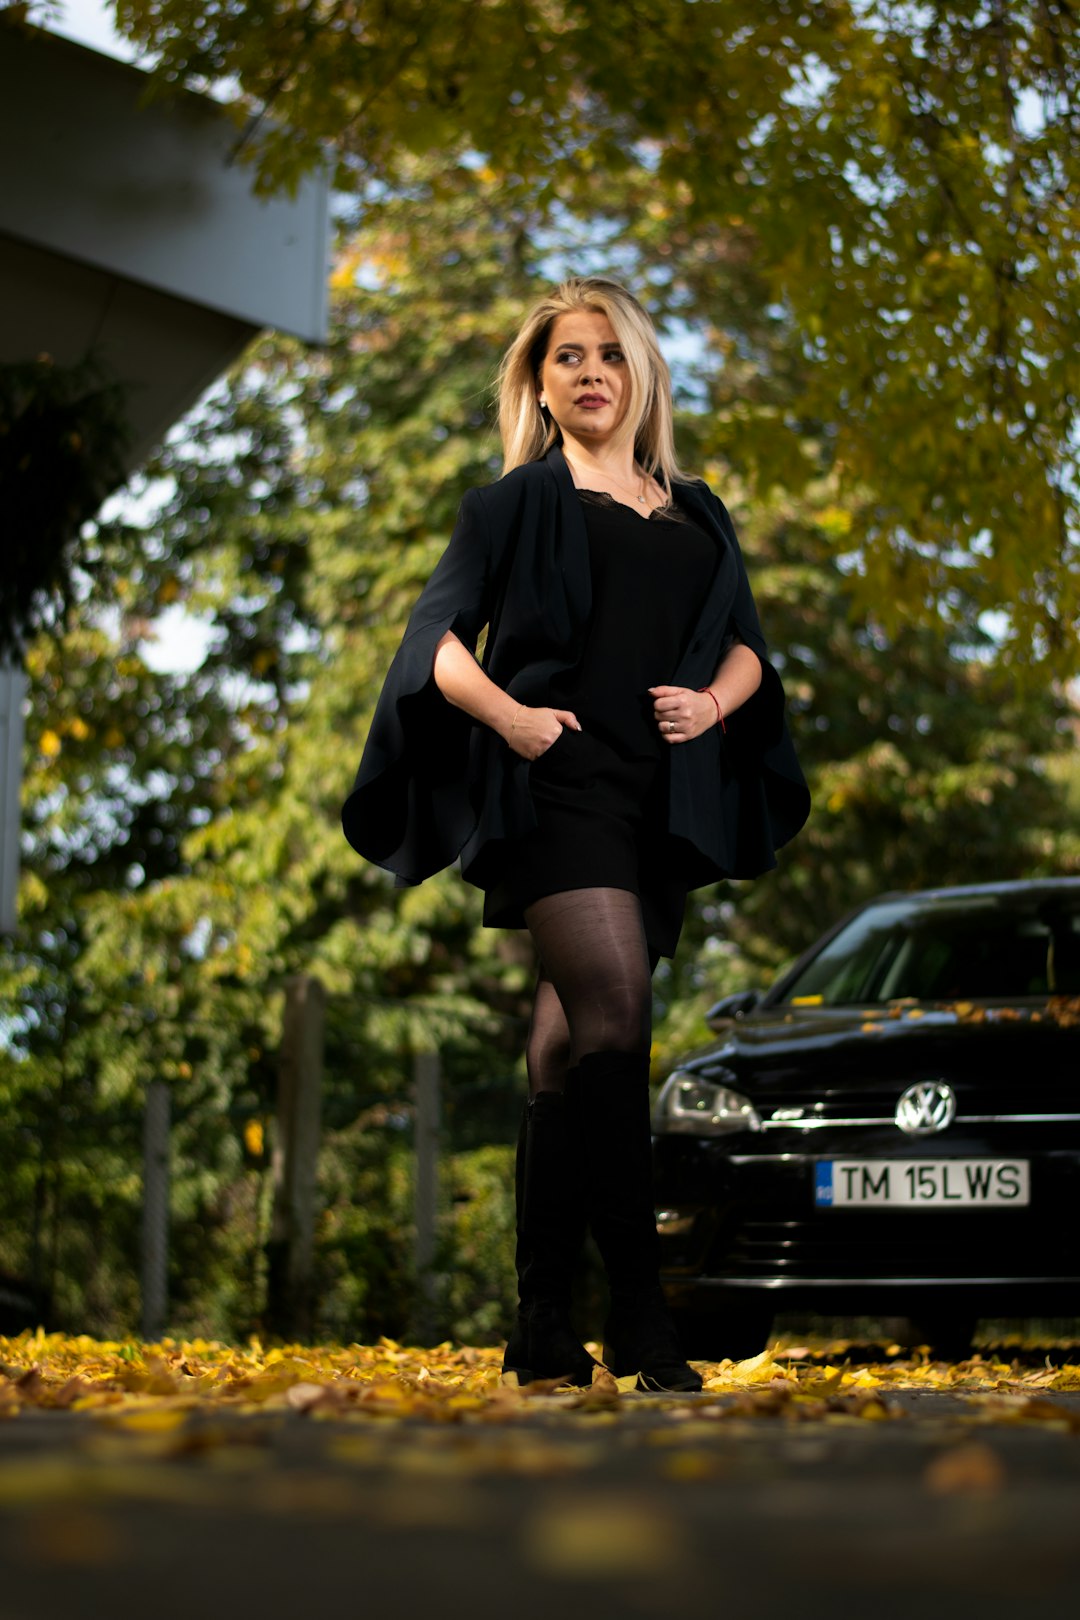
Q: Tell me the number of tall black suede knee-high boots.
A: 2